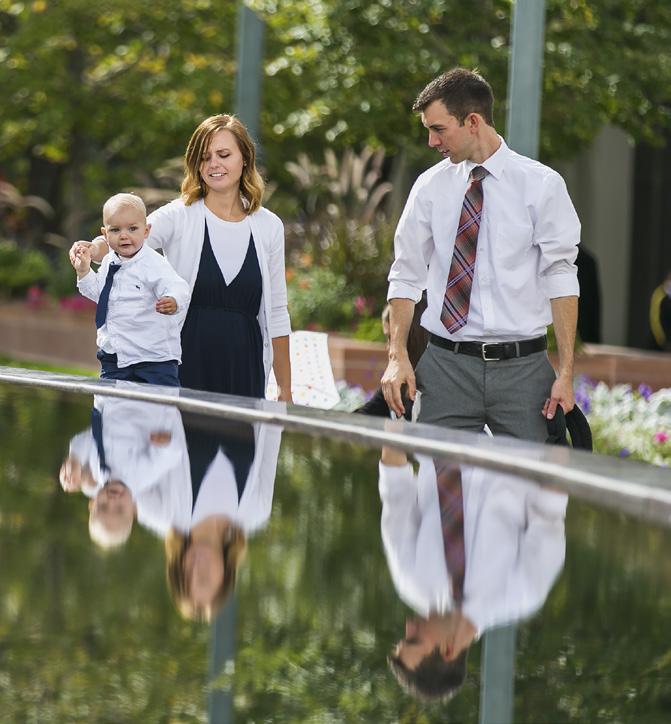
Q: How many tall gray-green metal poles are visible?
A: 2